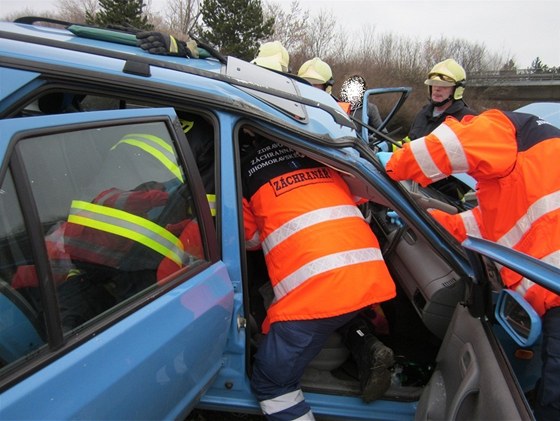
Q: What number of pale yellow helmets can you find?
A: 3